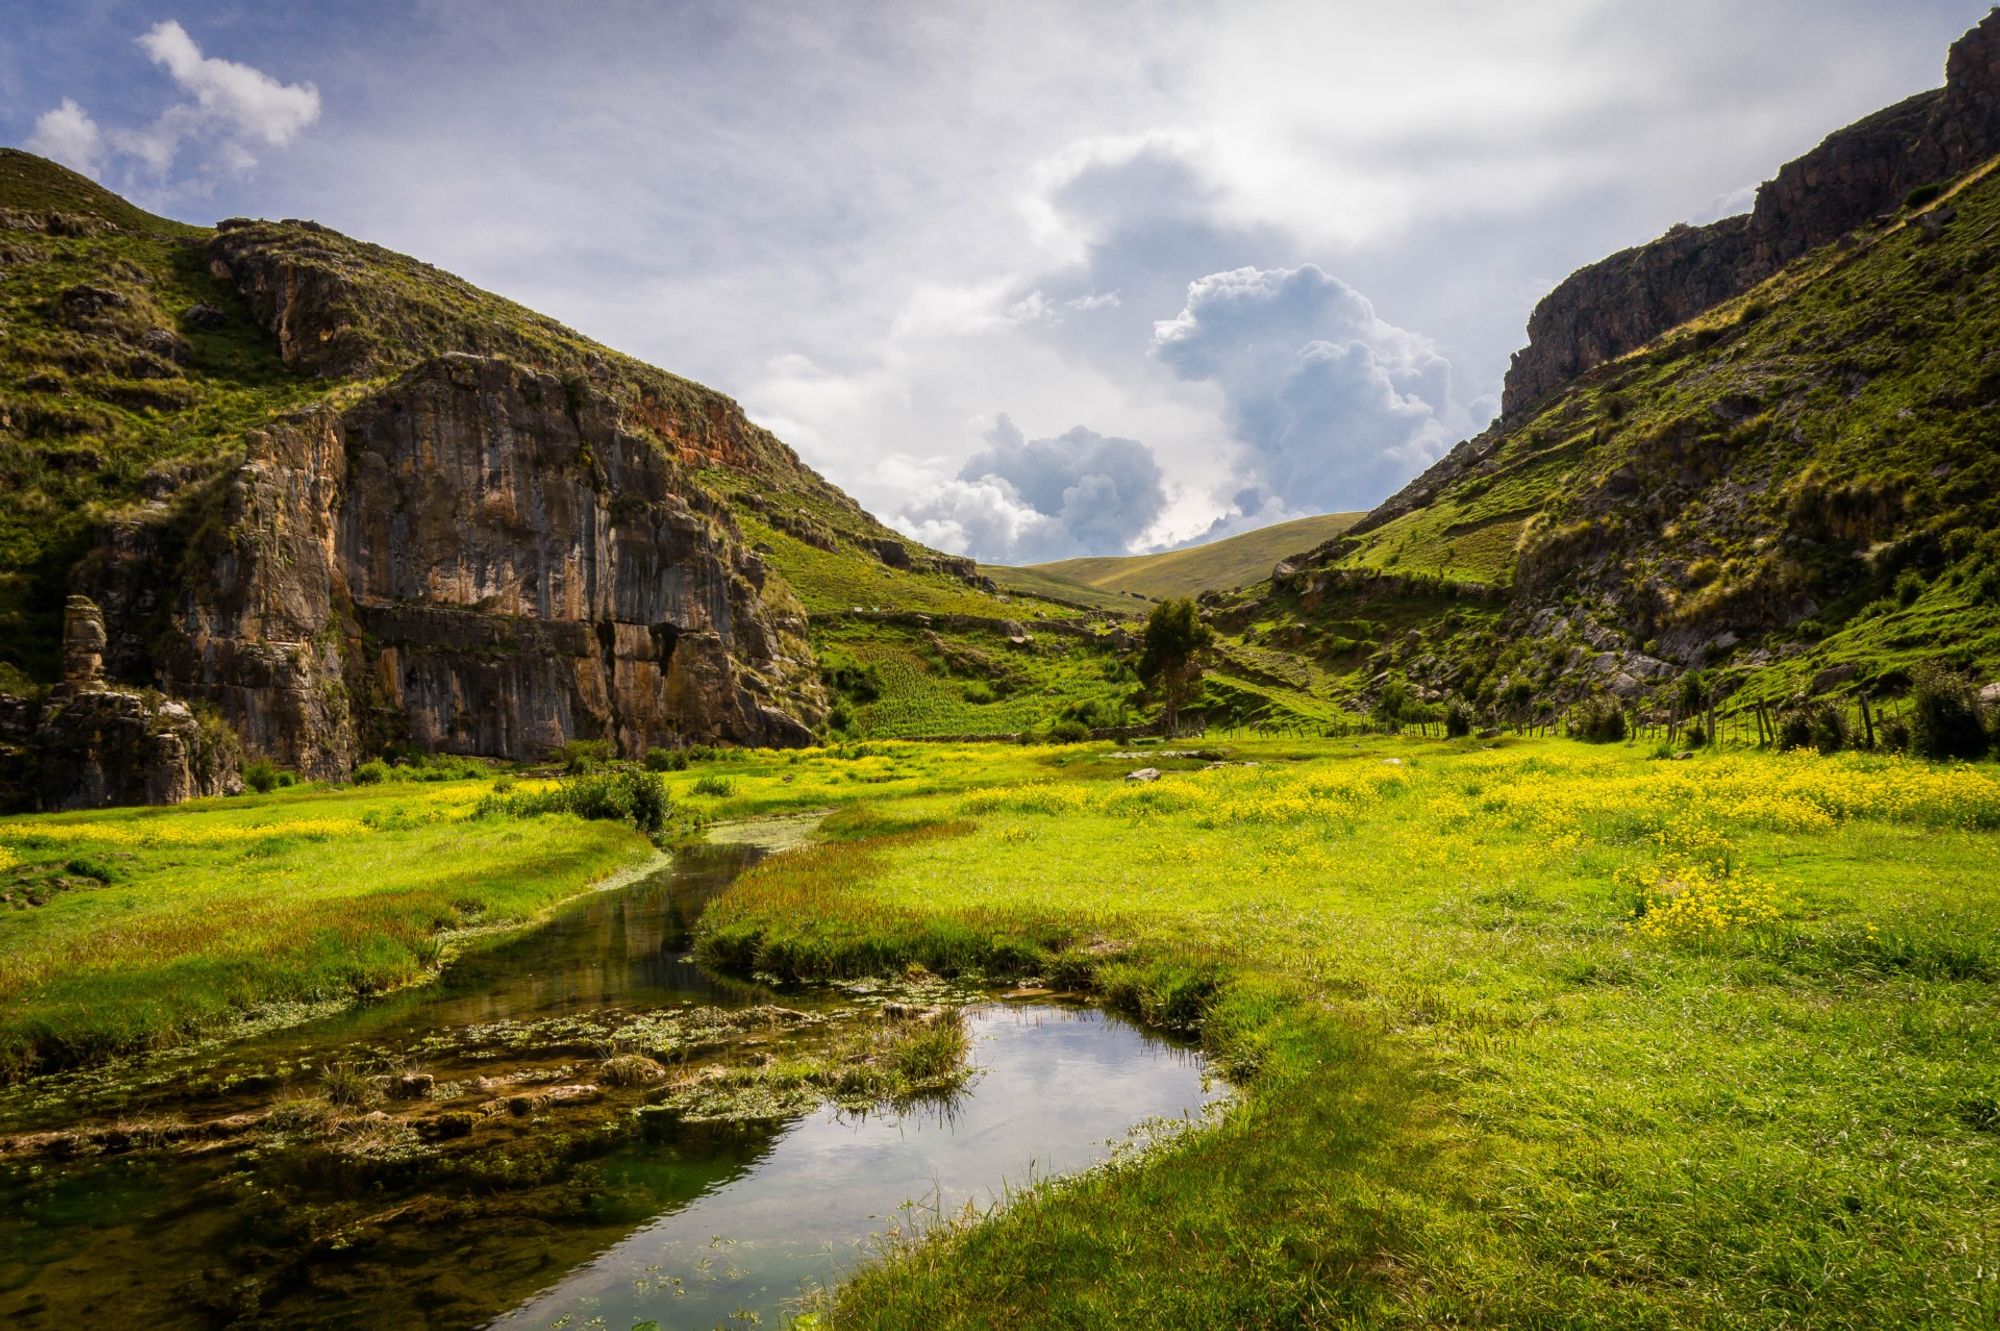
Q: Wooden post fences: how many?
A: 1